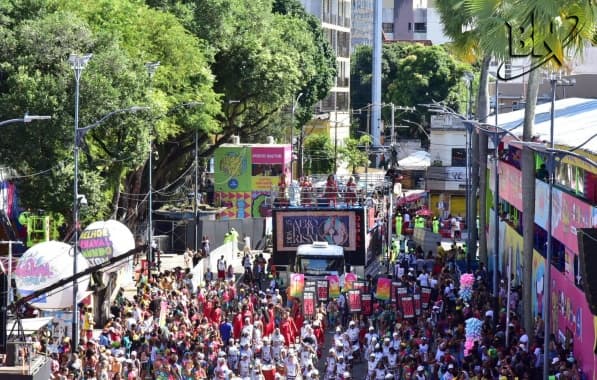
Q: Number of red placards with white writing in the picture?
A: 12